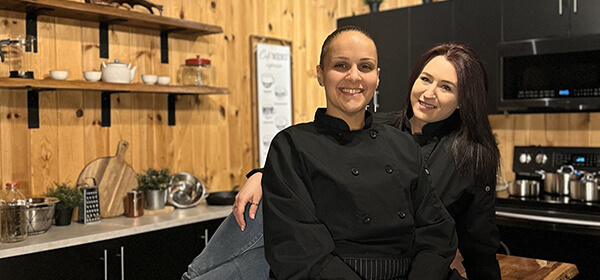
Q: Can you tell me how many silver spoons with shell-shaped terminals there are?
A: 0